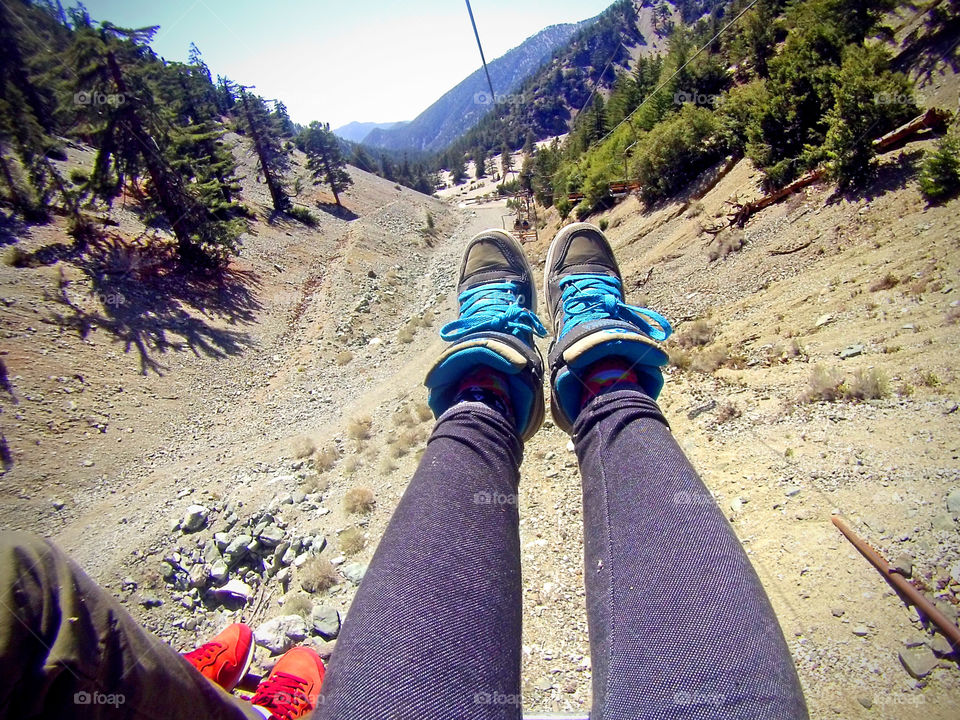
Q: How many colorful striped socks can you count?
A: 2